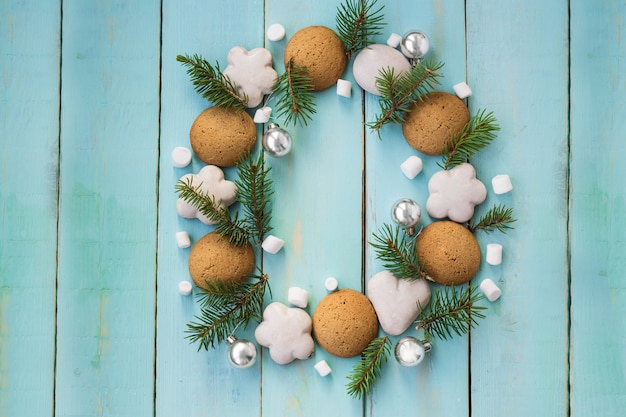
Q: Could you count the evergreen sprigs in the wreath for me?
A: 12